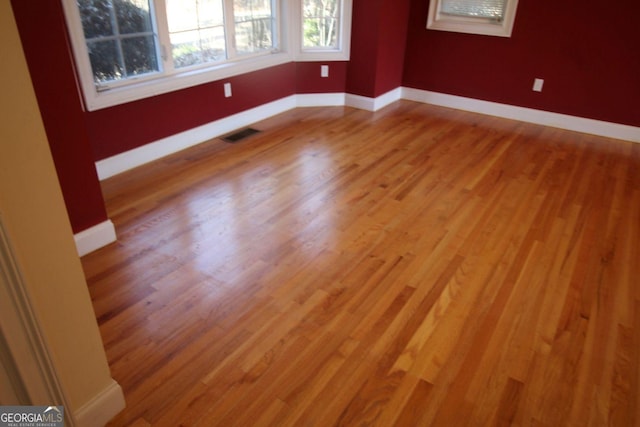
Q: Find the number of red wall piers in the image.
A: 2